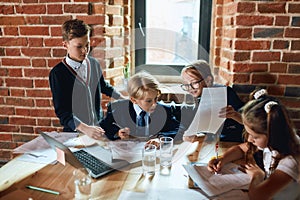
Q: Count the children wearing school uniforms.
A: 4